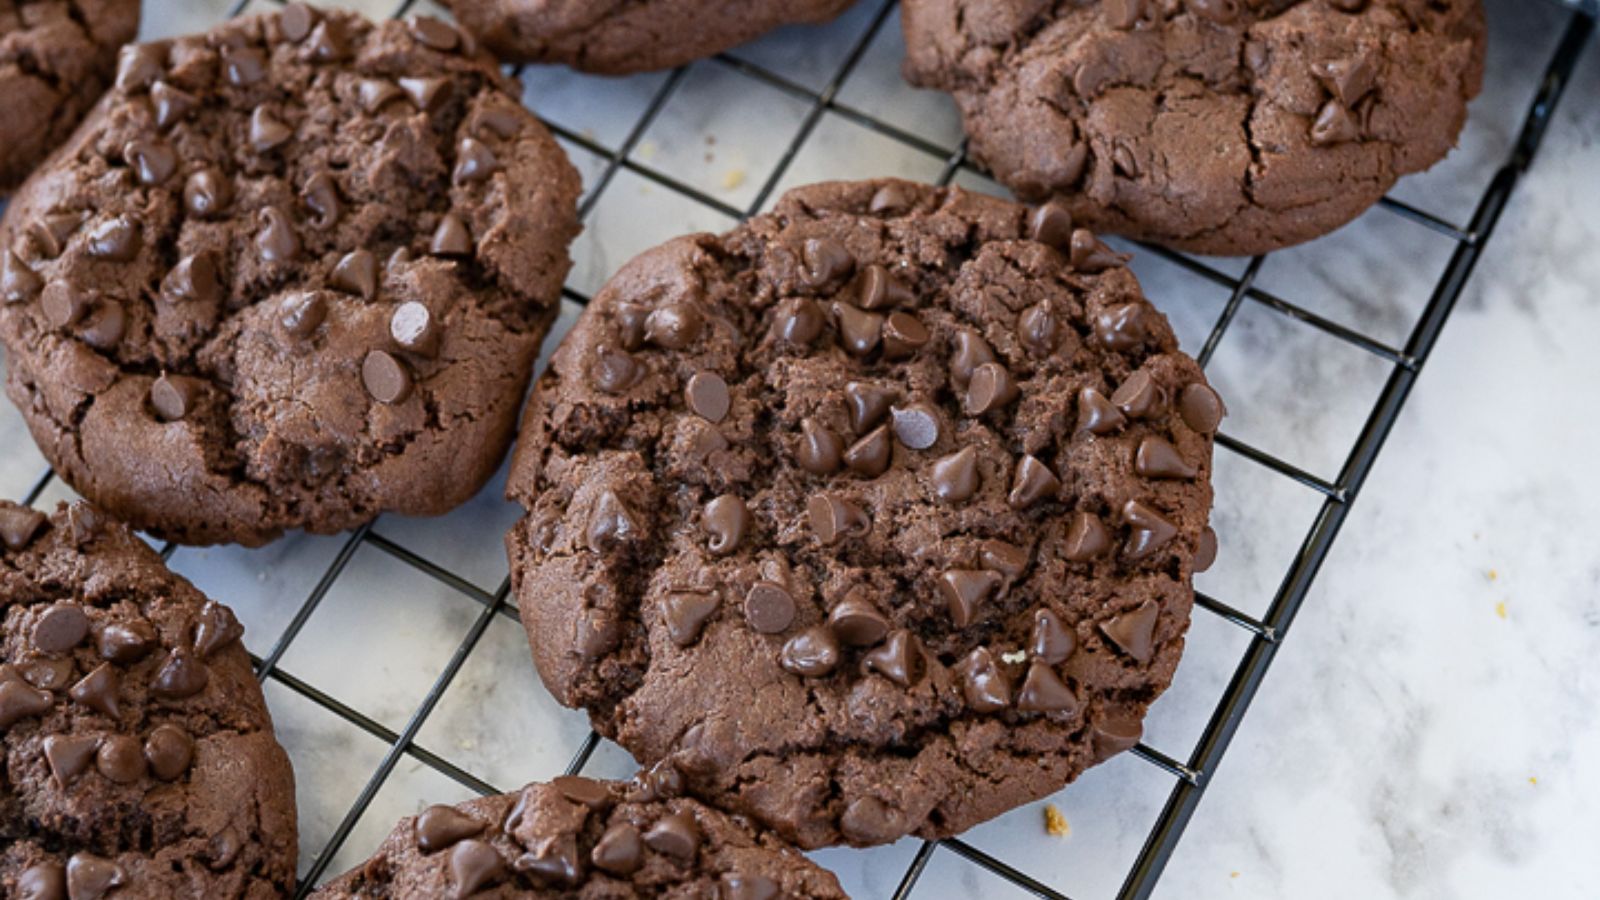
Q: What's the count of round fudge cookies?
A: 7